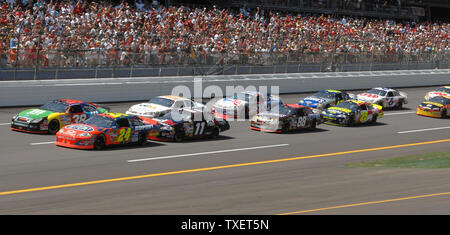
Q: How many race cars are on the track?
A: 11